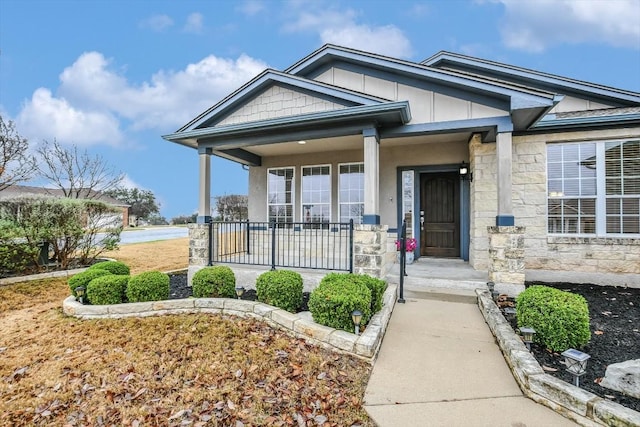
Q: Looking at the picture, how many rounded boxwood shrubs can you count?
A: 9